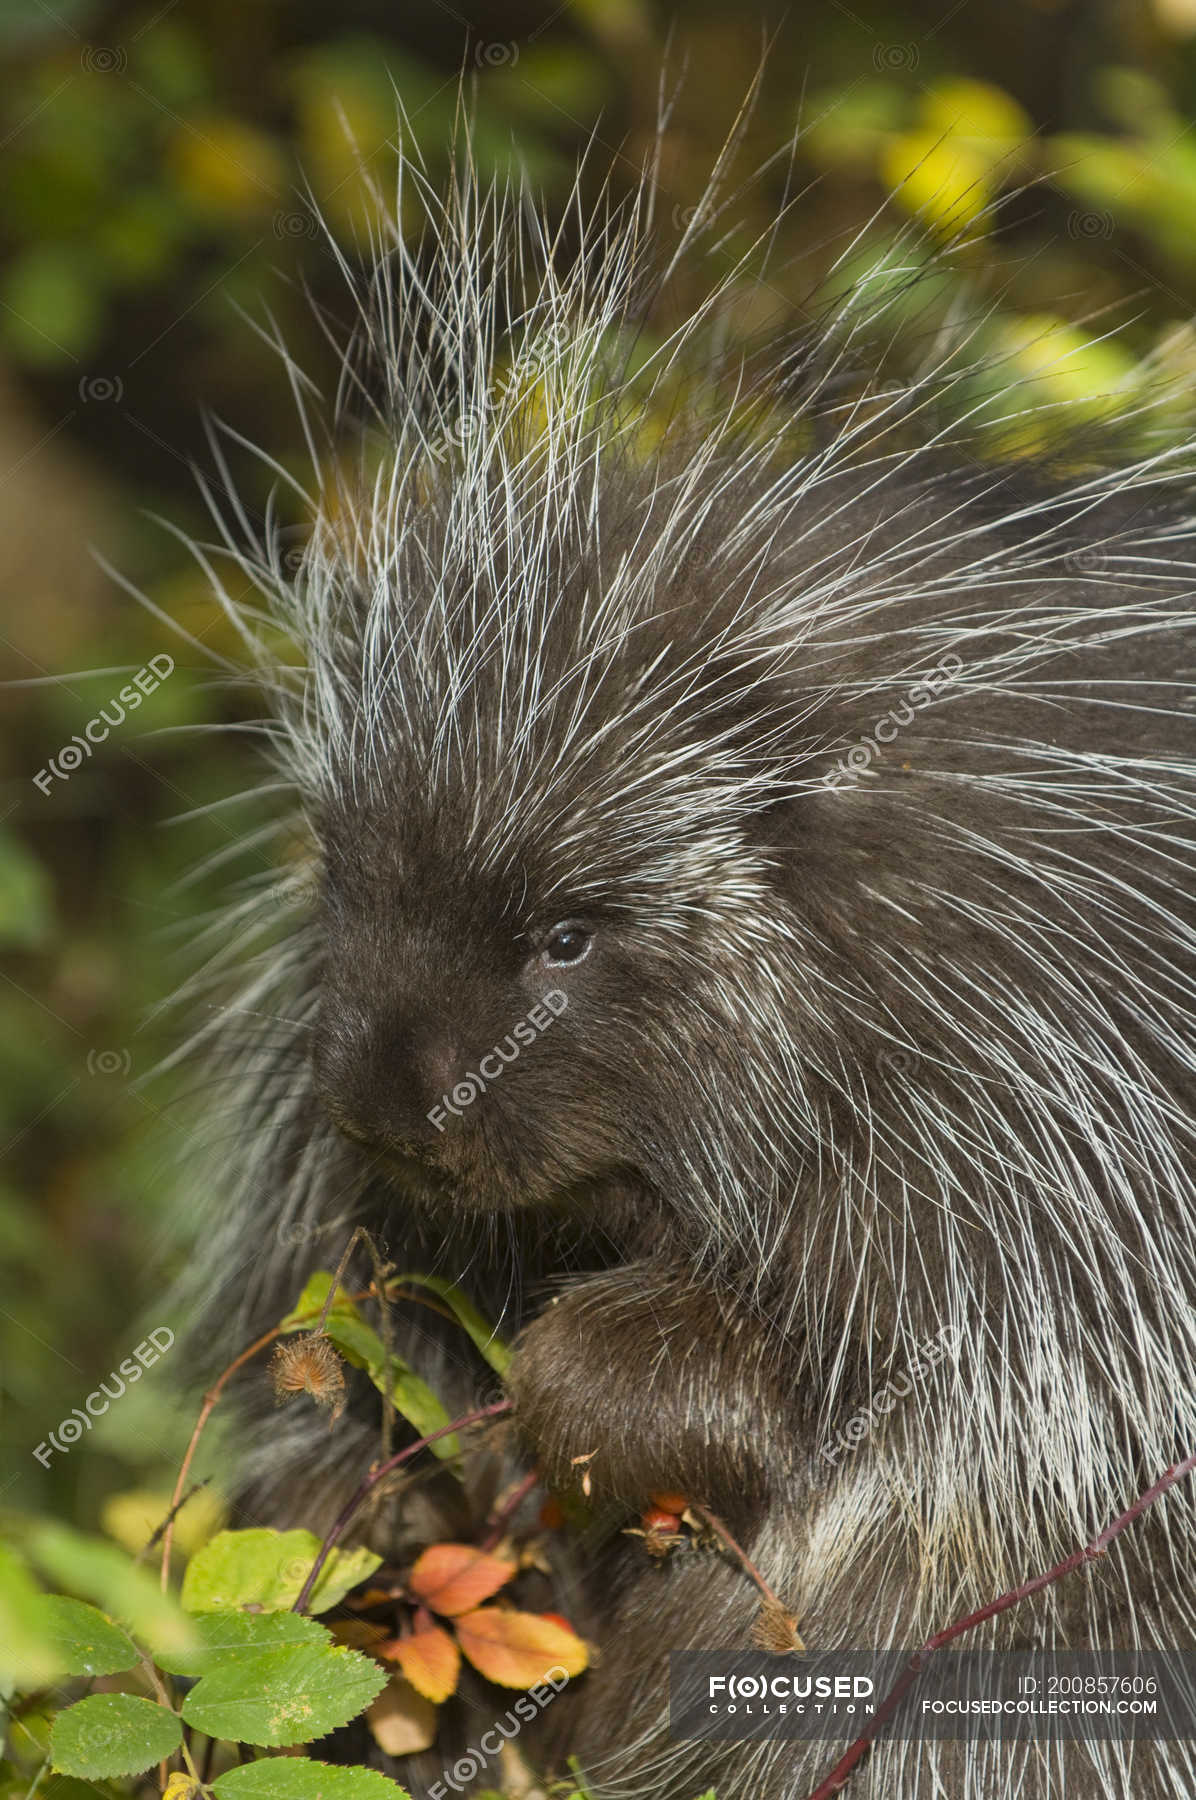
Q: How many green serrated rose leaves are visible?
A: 5